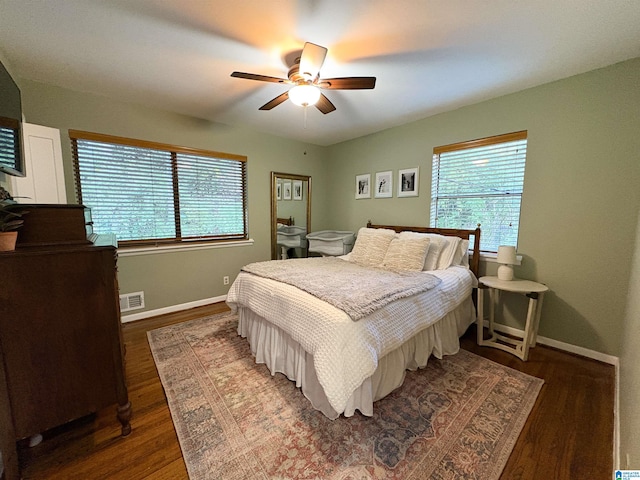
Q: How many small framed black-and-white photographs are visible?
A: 3